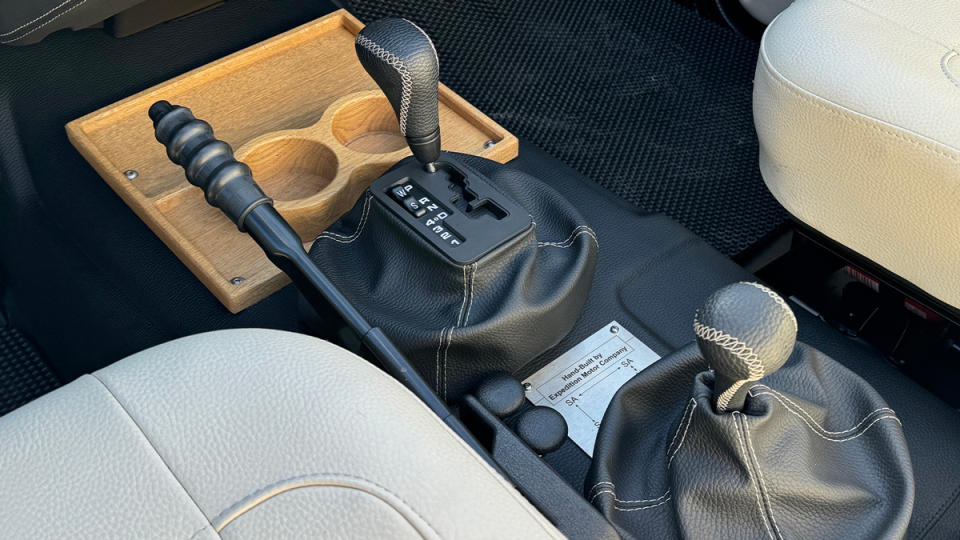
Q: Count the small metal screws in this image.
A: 5